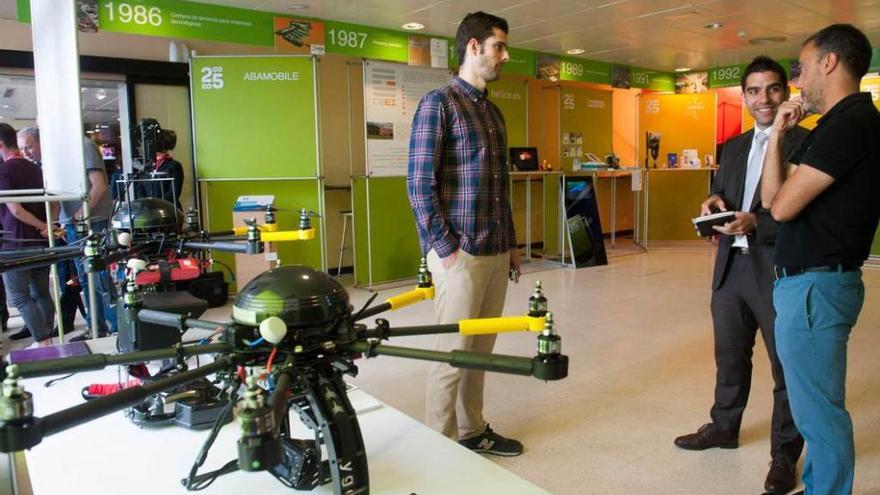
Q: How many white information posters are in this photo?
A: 1